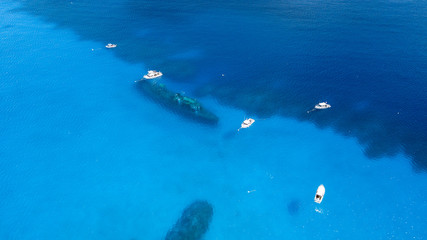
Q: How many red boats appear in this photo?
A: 0